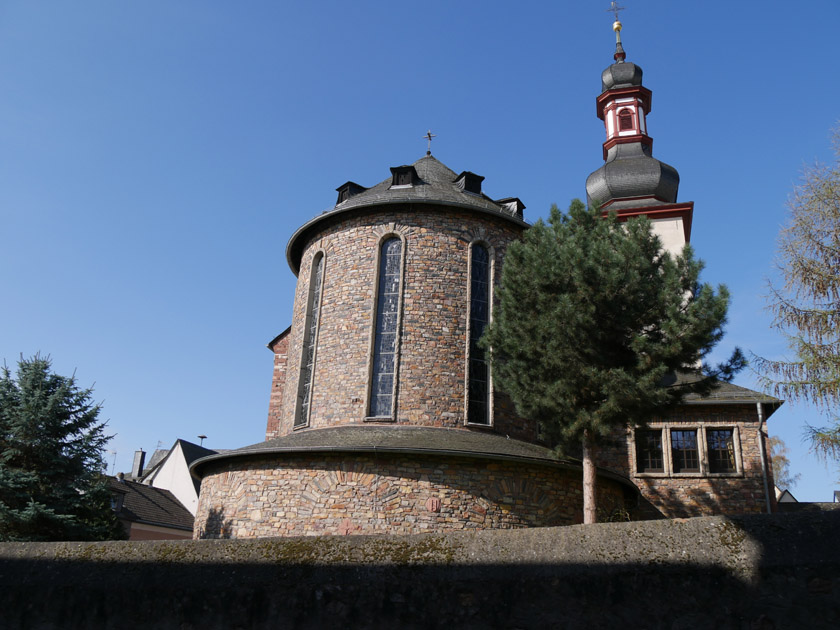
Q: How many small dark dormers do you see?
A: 4